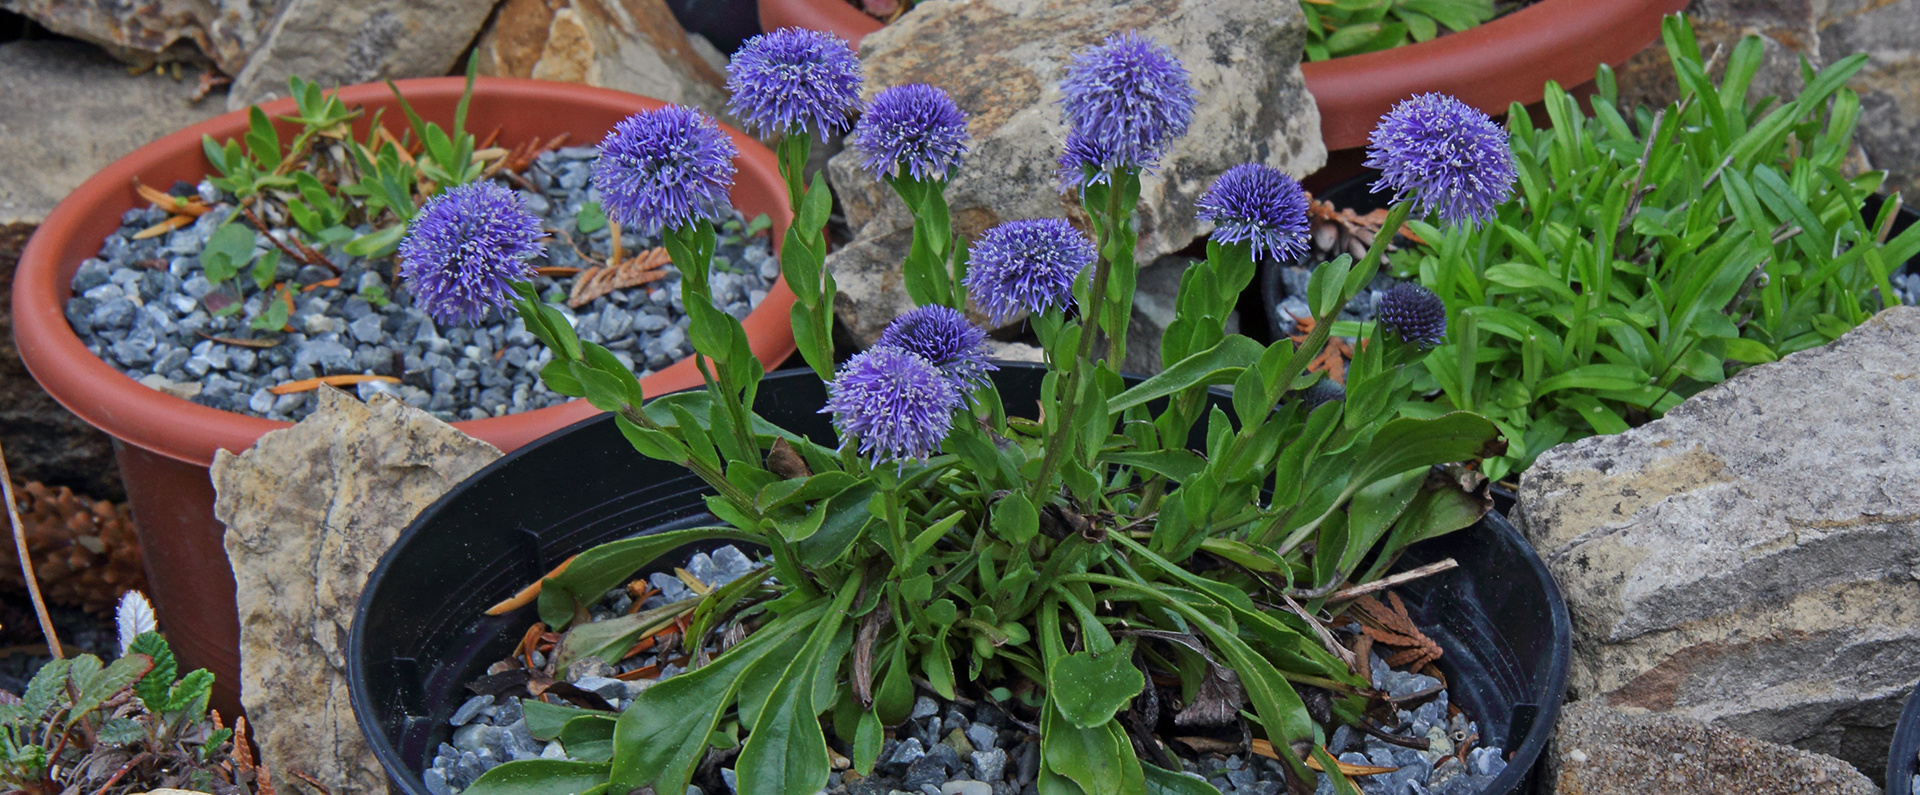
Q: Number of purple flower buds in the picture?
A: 12